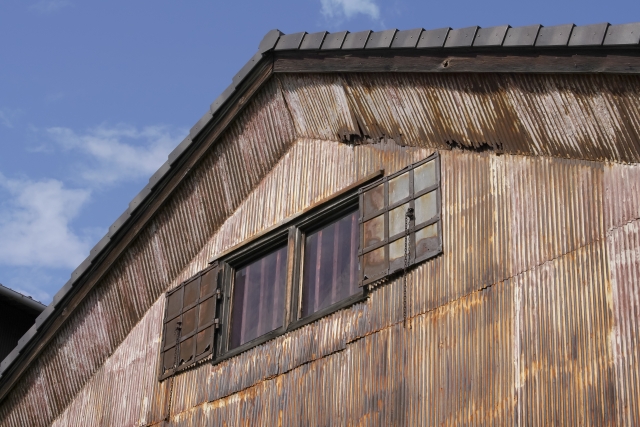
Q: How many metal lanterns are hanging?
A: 0